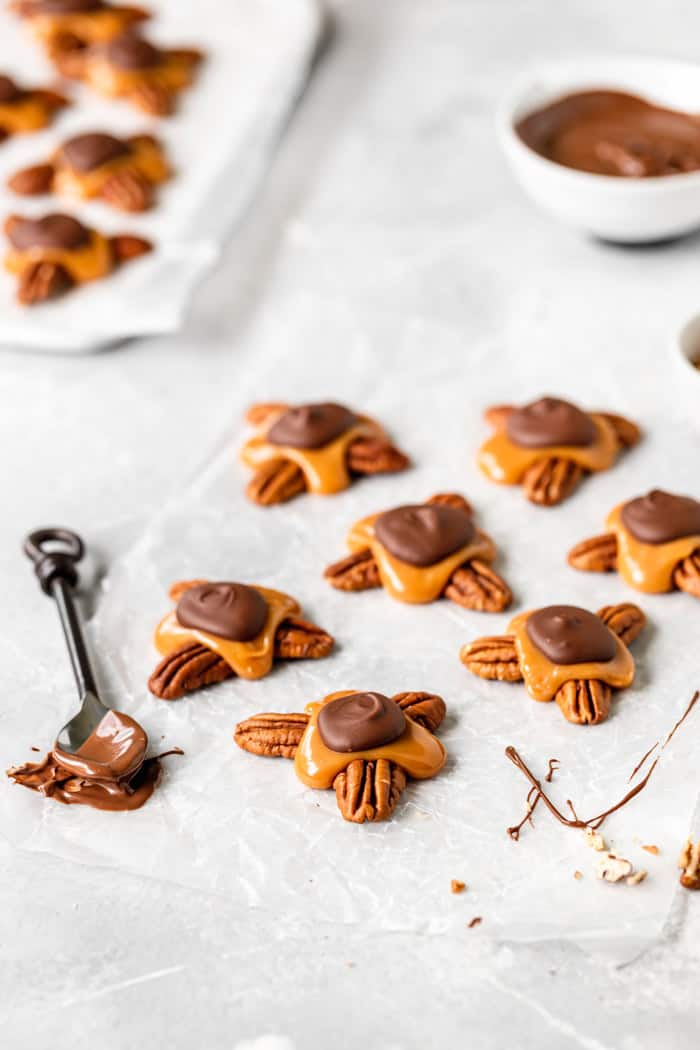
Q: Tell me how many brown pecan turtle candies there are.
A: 12